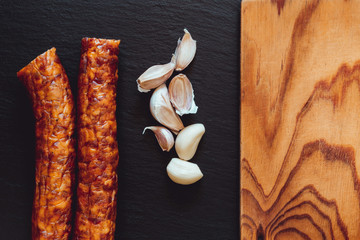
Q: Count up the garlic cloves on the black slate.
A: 7